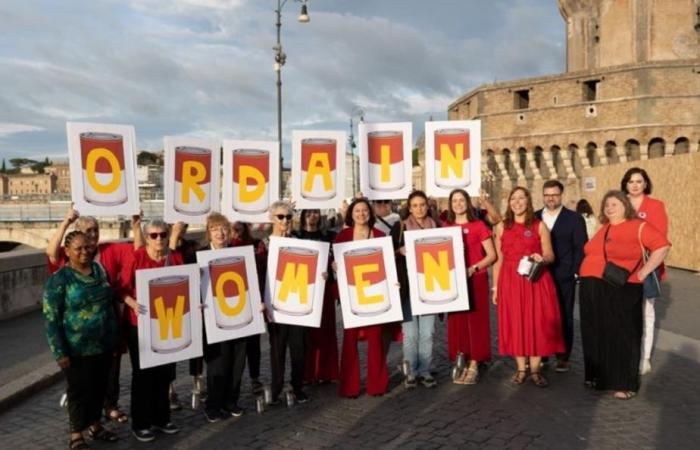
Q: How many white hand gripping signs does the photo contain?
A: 11